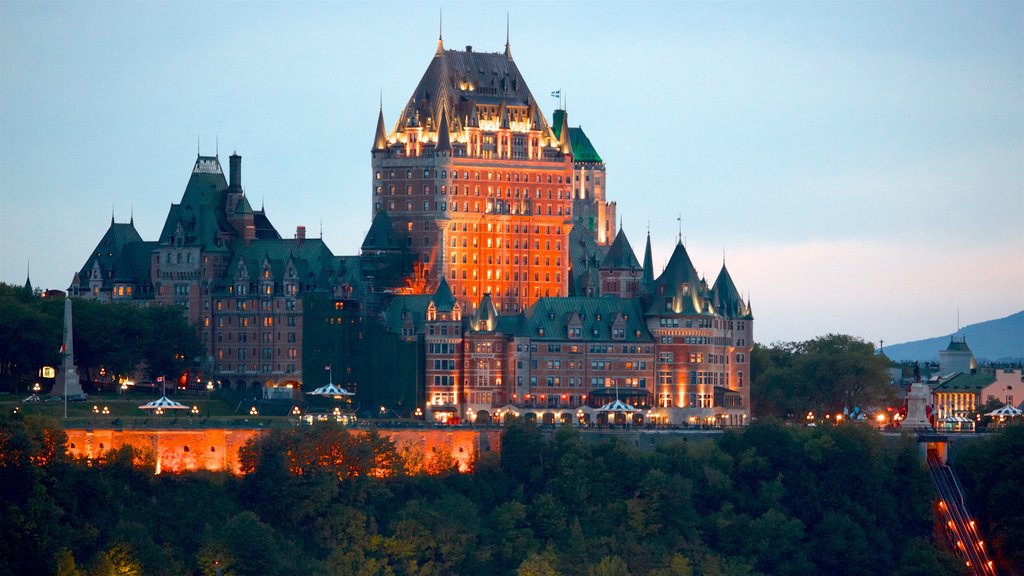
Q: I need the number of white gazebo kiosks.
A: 4